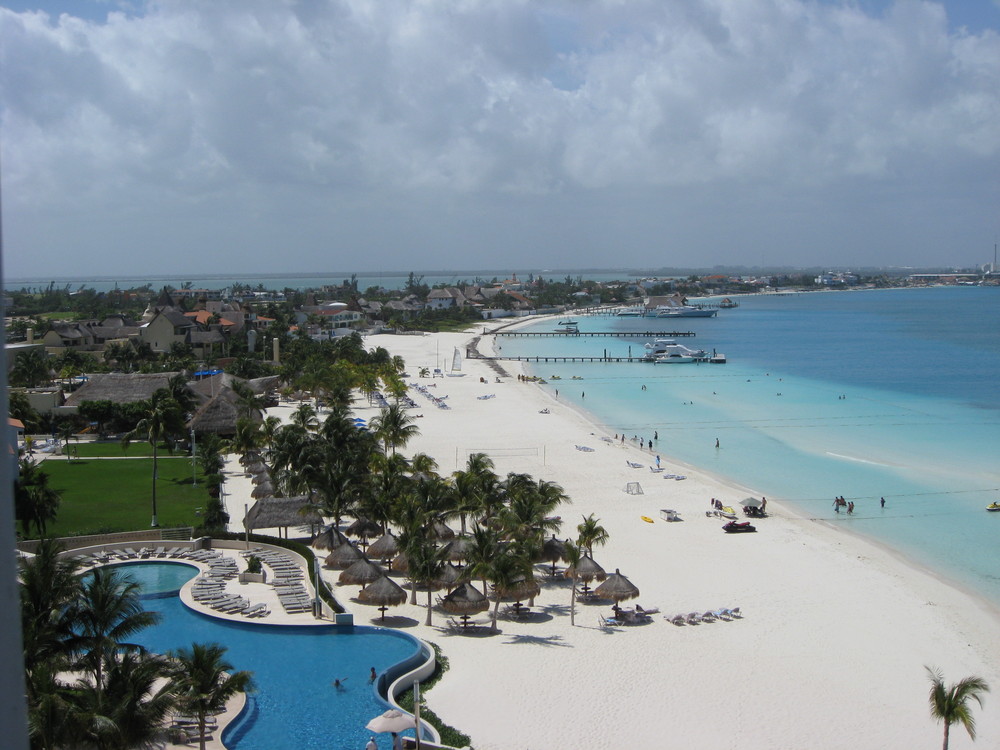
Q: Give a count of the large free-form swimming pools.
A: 1